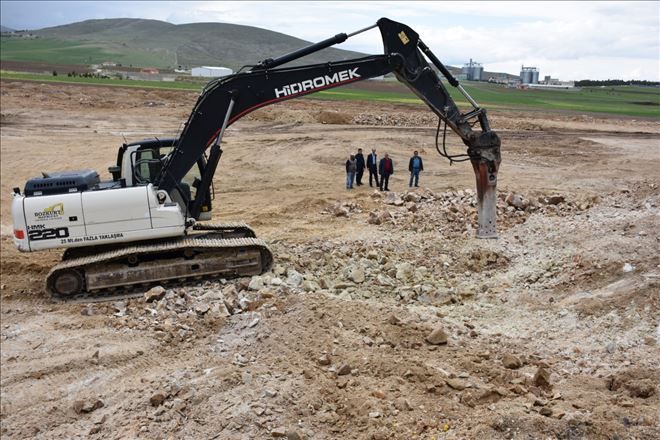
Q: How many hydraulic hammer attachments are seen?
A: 1